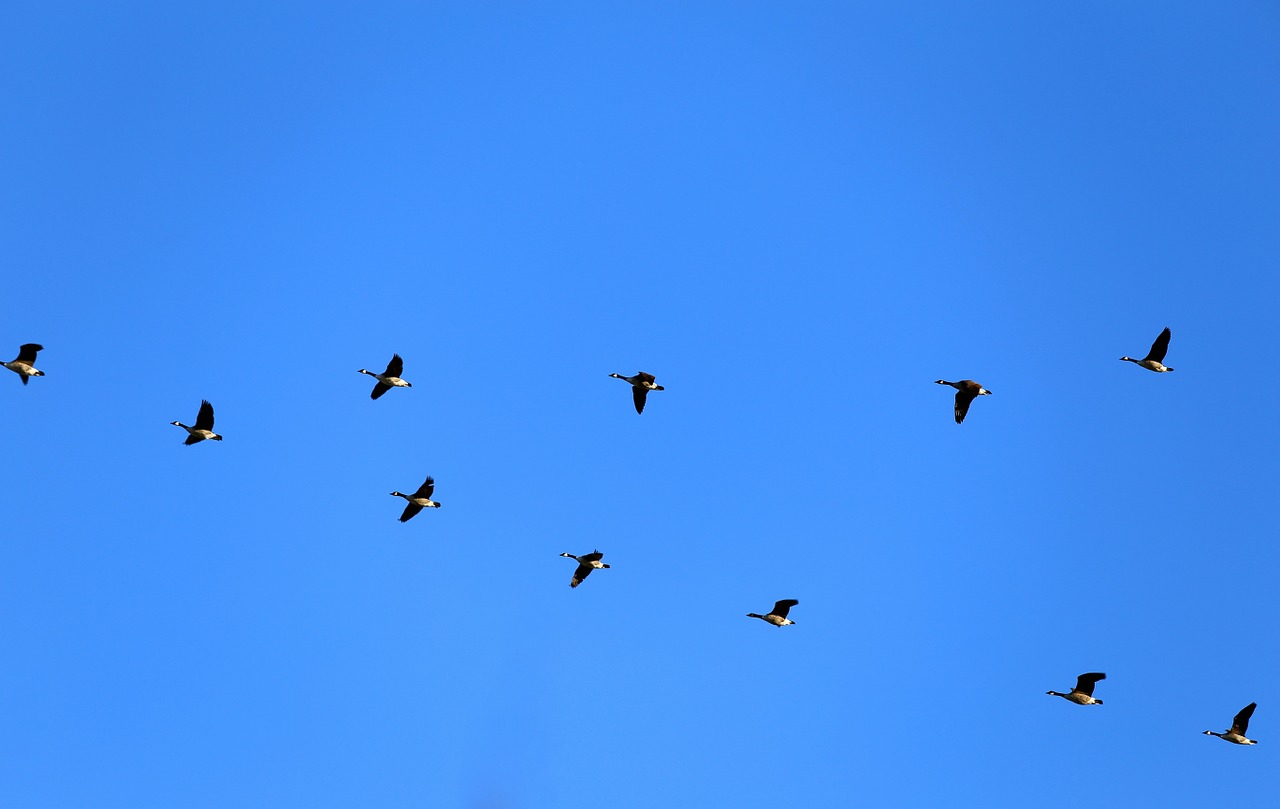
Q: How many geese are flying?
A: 11